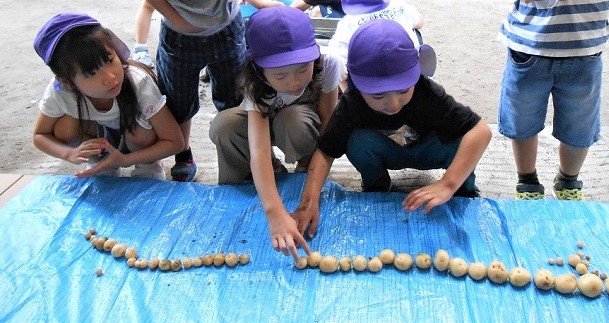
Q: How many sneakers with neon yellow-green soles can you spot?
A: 2